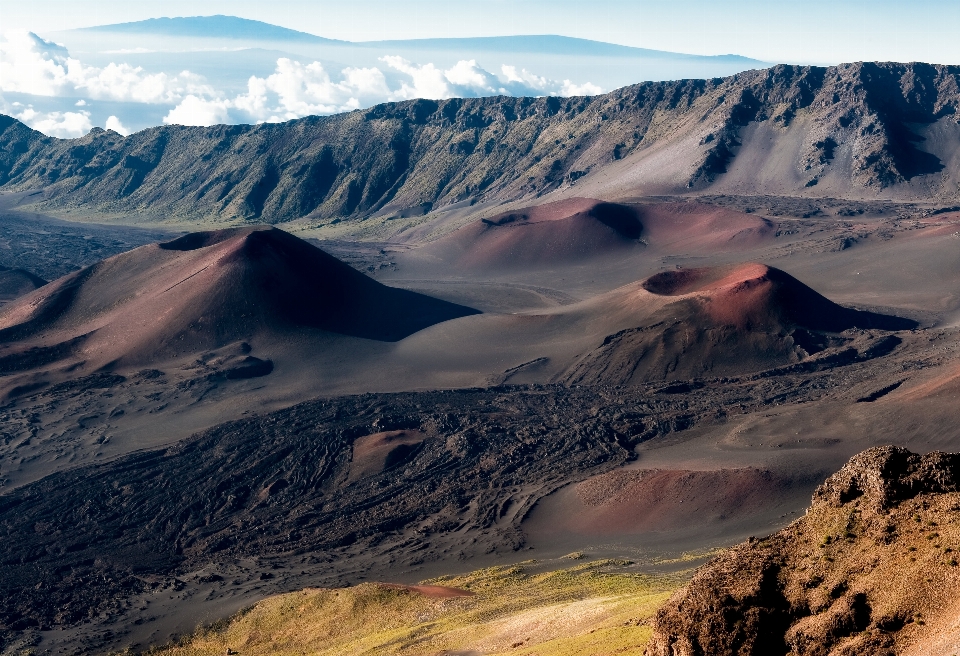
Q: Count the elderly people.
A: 0